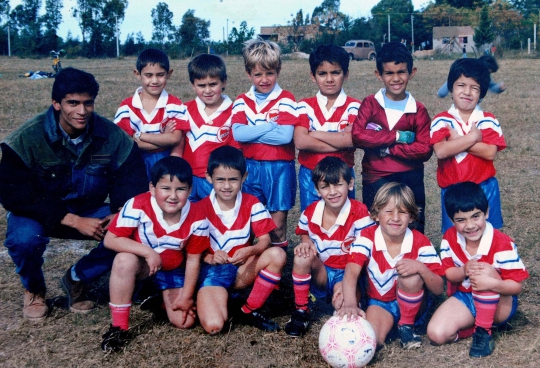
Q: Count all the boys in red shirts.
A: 11